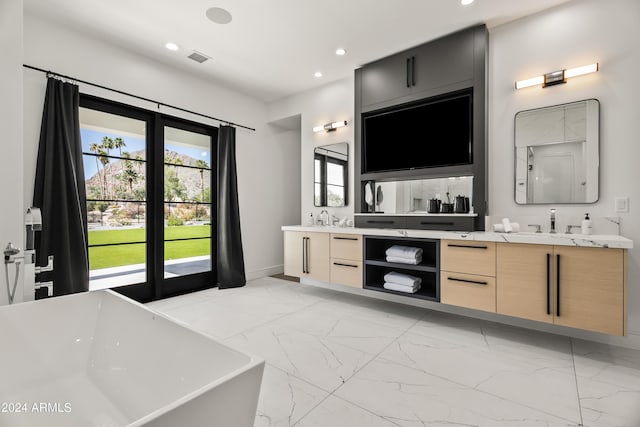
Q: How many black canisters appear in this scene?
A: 3